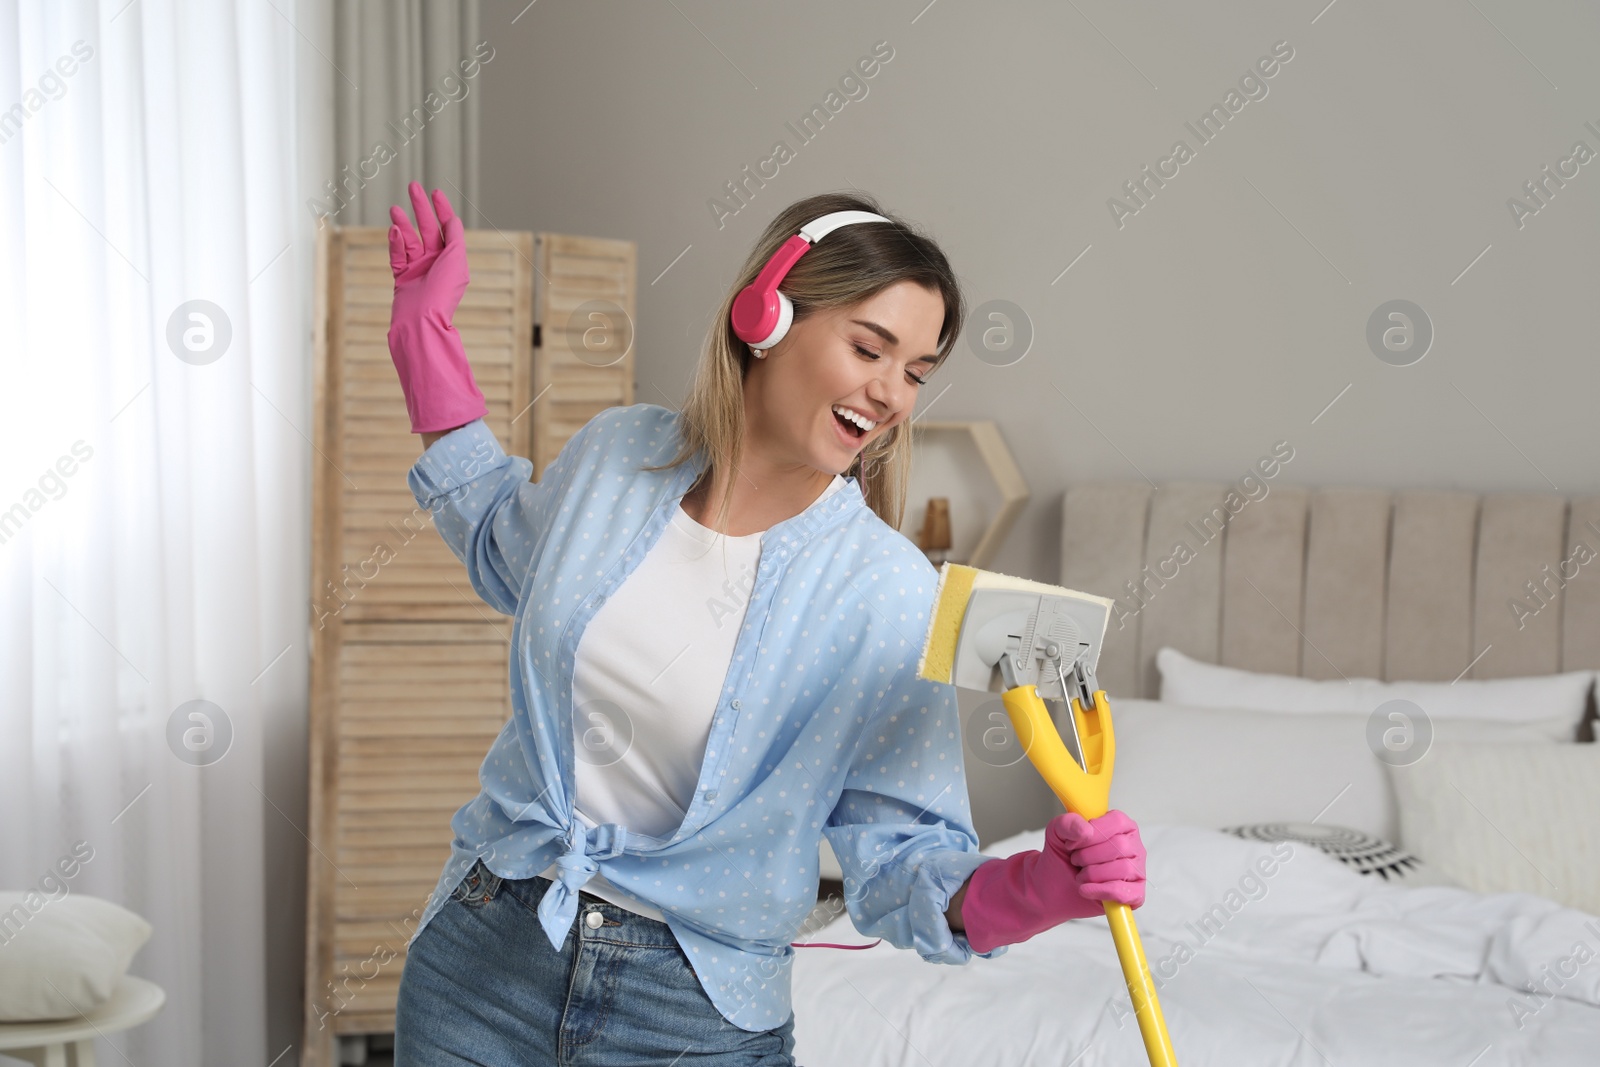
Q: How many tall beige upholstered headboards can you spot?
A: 1